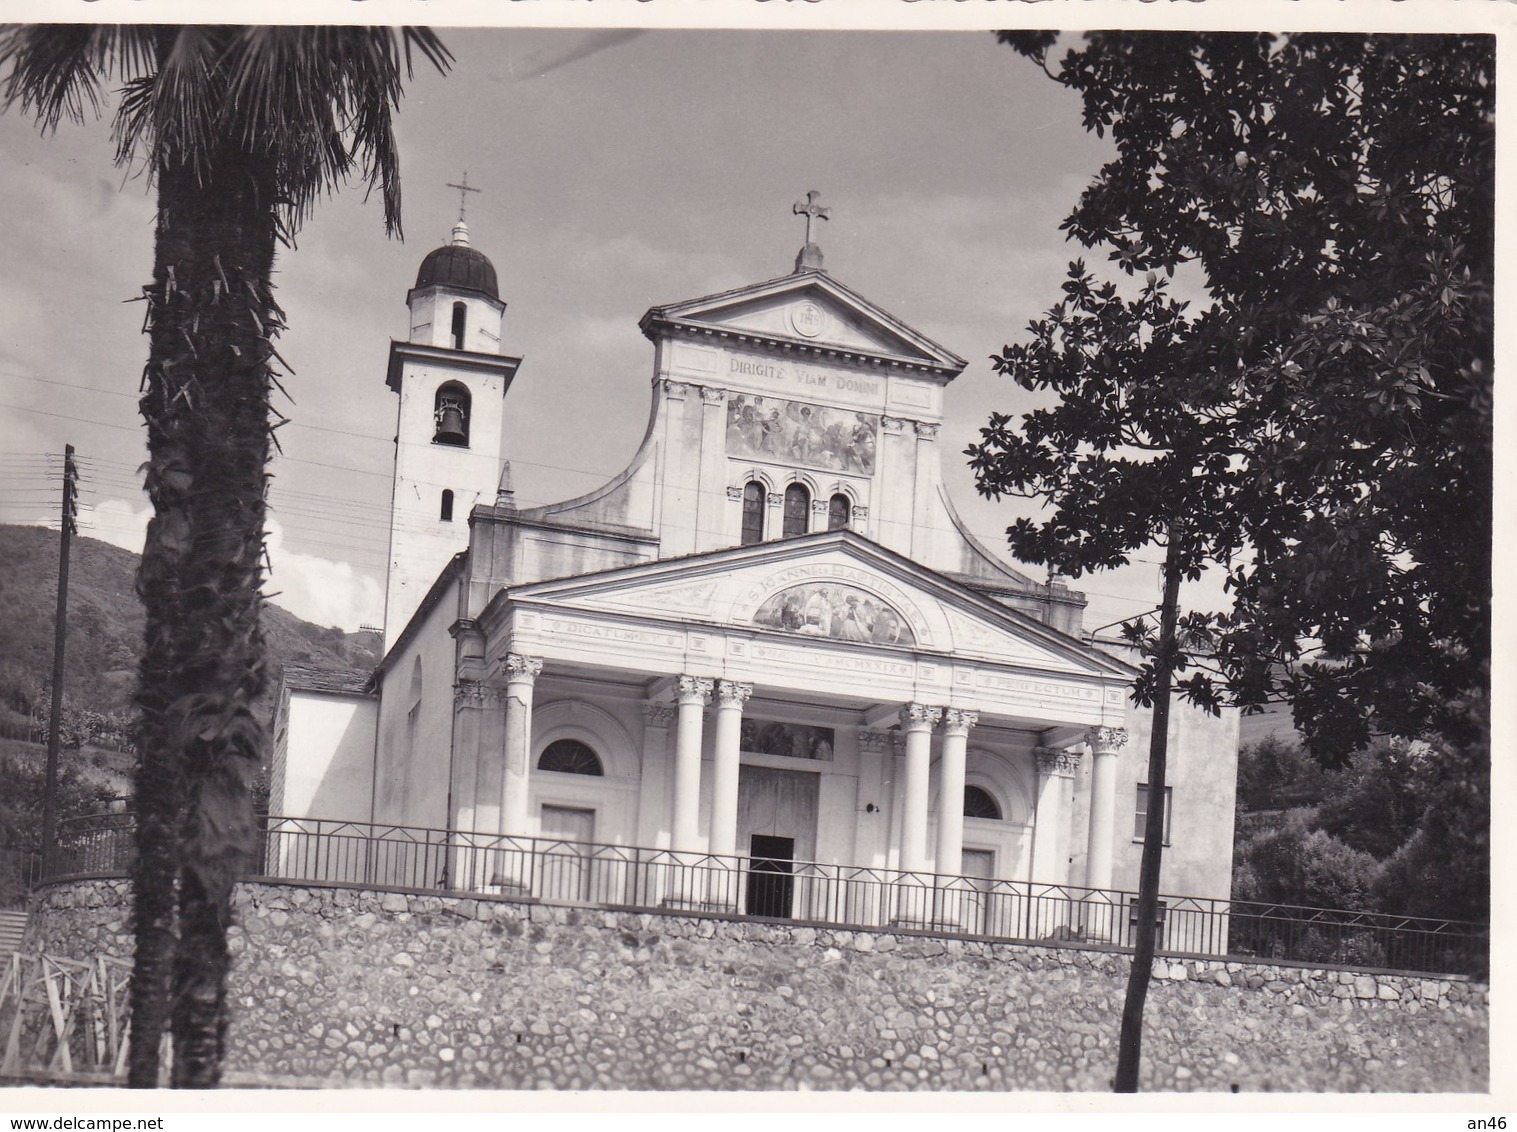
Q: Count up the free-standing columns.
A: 6